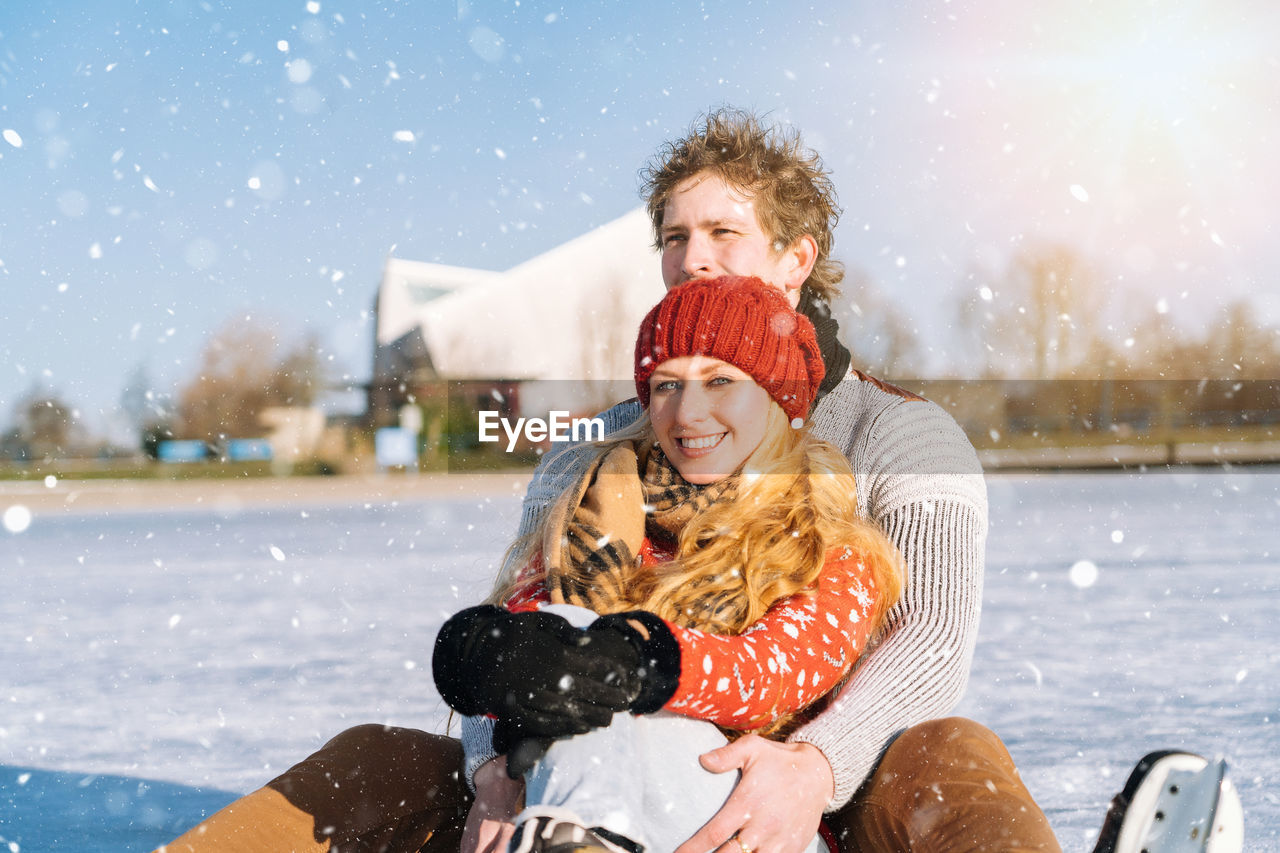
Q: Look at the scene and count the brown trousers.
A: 1